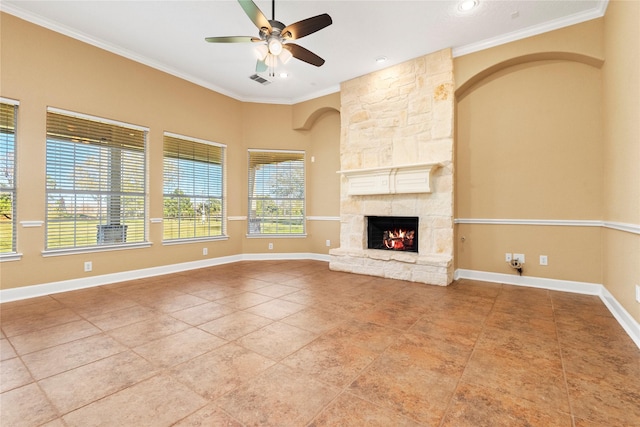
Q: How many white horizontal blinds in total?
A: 4